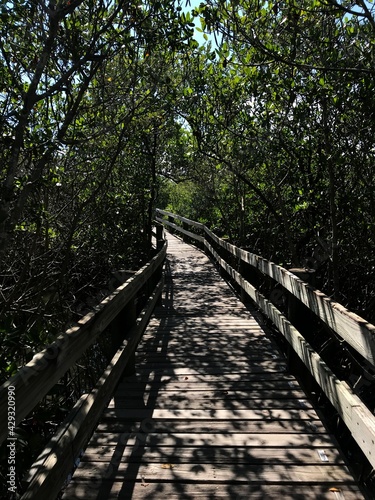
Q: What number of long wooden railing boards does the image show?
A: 4